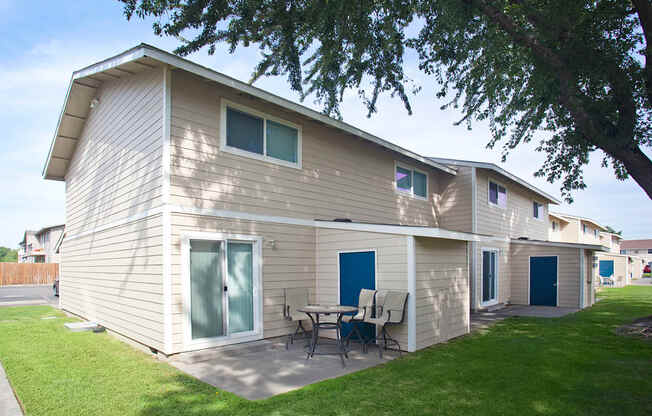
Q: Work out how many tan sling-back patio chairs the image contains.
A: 3